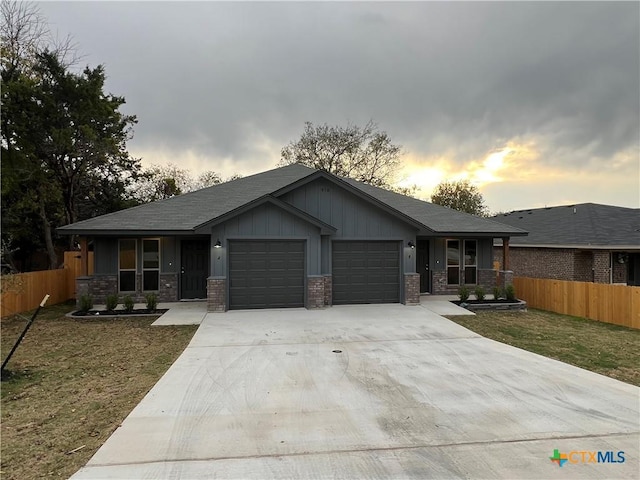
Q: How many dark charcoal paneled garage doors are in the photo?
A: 2